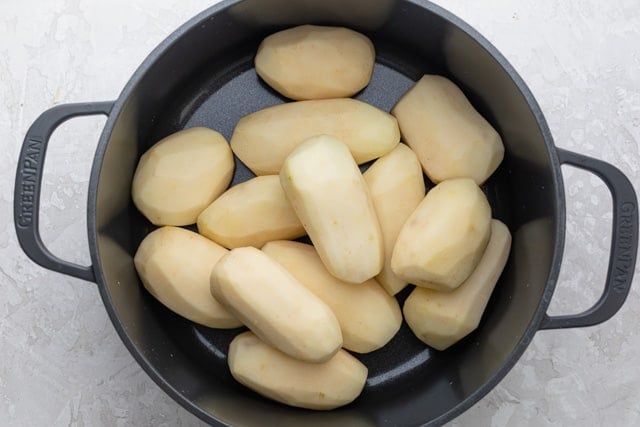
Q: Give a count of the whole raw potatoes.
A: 13